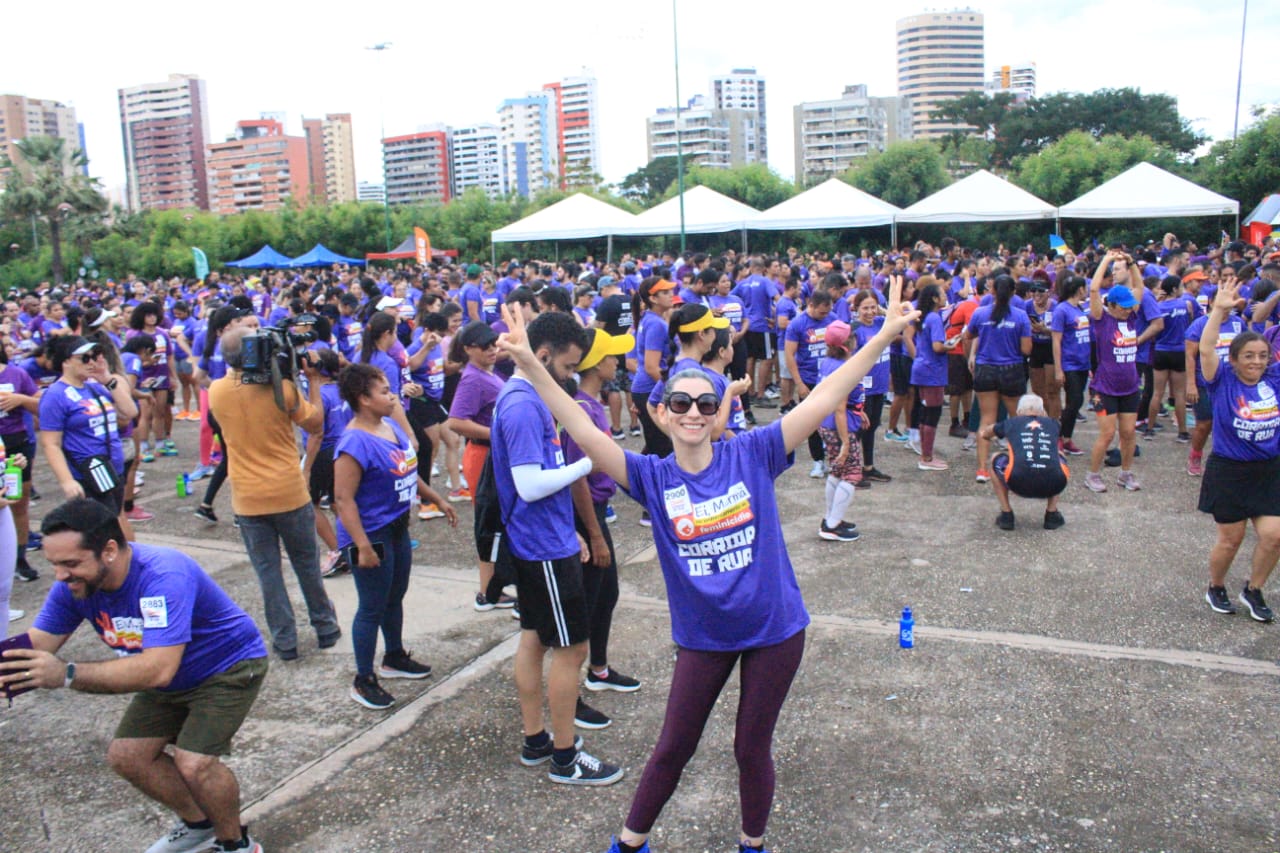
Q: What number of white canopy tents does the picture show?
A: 5